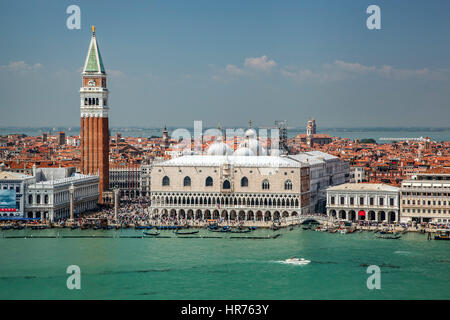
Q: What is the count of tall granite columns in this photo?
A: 2